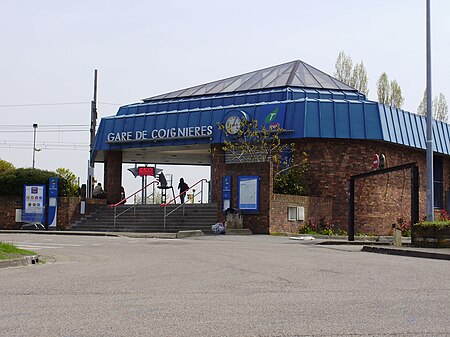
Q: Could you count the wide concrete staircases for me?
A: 1